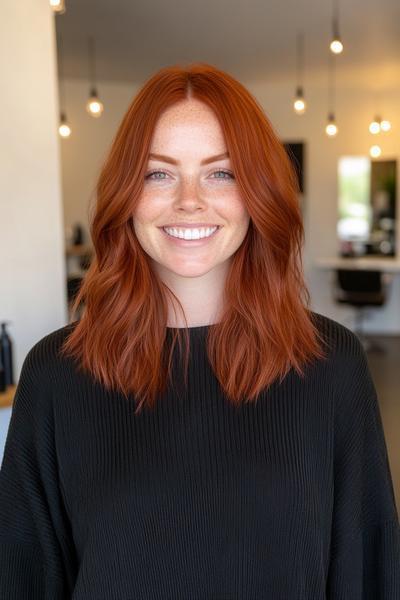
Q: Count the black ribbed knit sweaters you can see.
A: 1